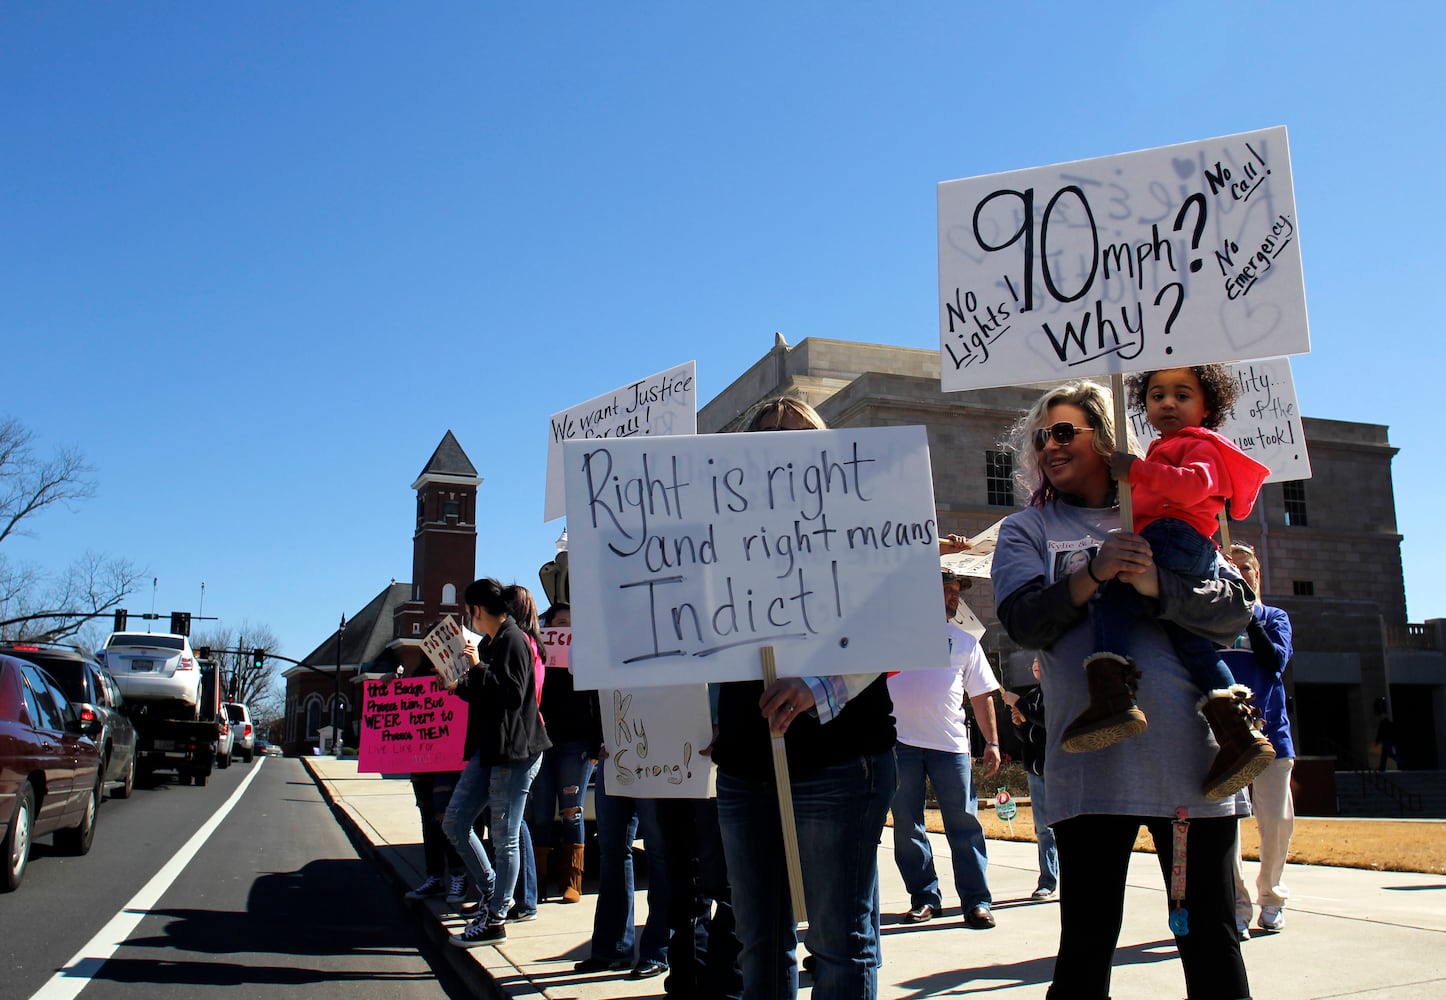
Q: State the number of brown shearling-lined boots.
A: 2